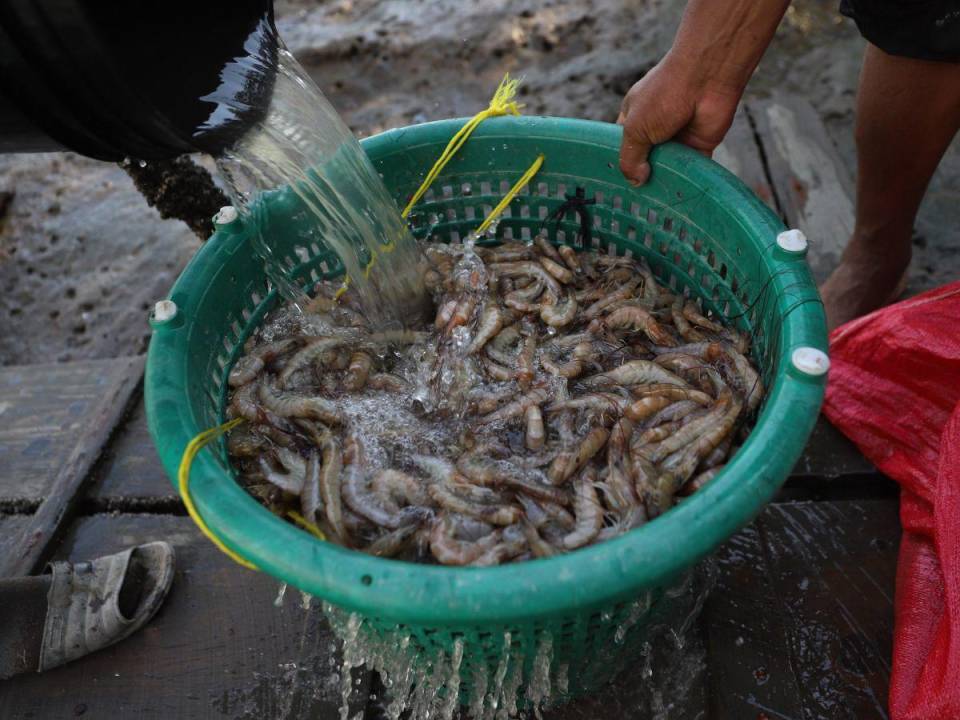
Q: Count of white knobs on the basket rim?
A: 4